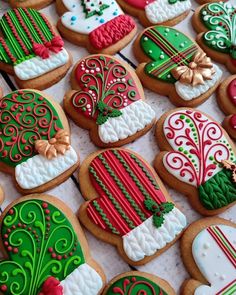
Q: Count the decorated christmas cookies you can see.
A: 13